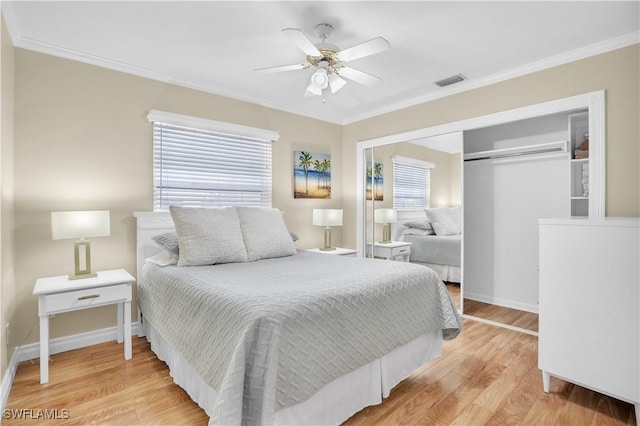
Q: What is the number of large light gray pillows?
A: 2